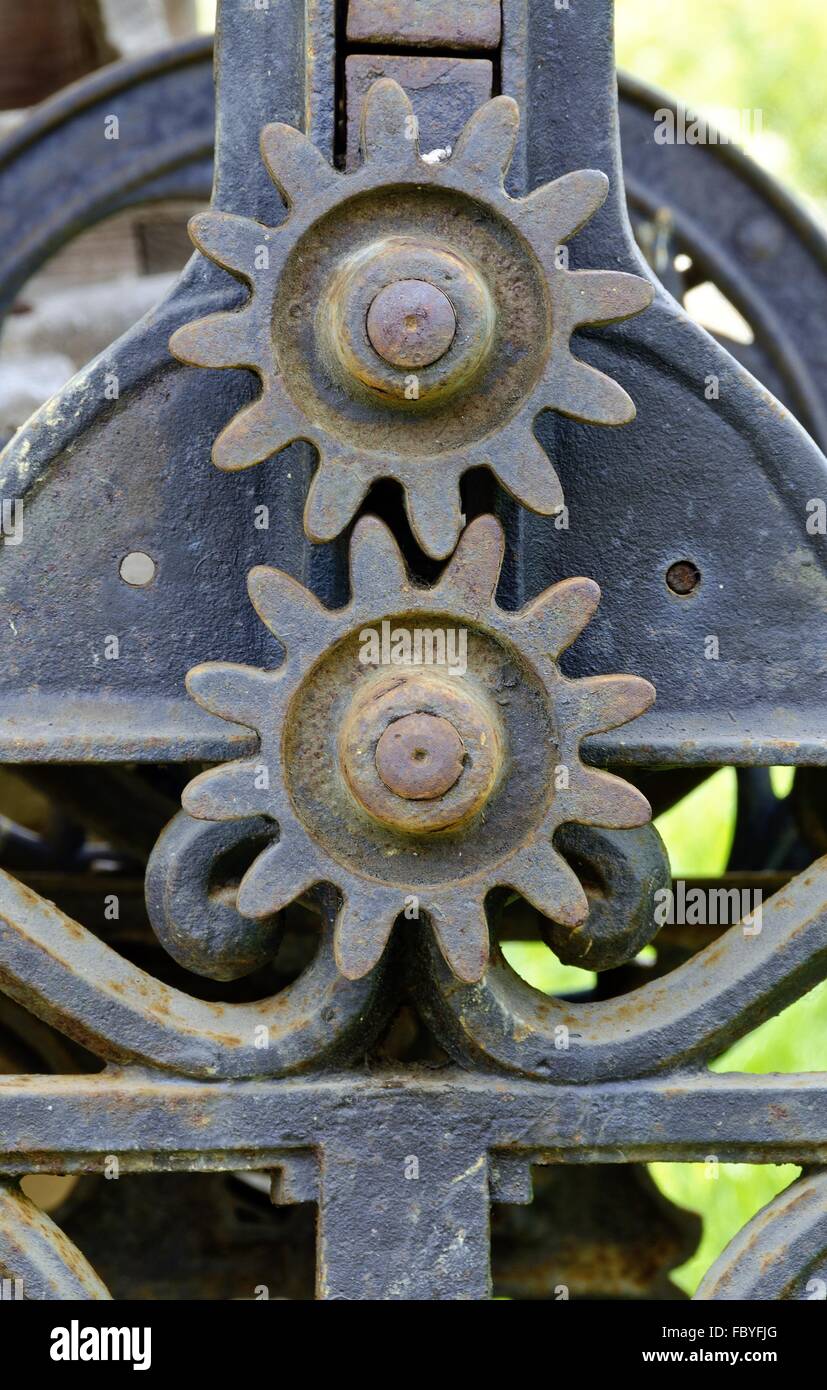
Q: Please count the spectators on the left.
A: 0